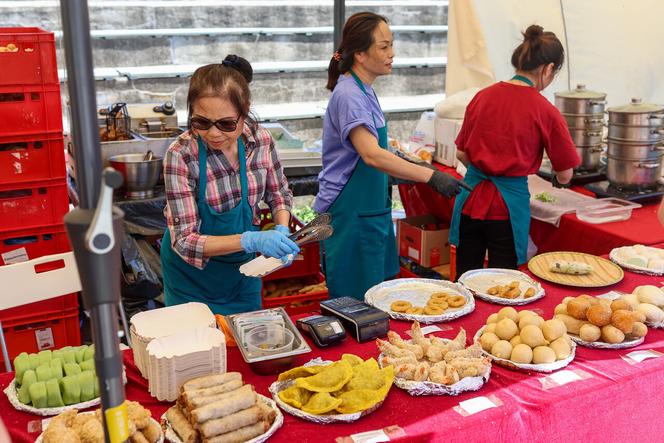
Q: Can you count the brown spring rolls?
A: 8